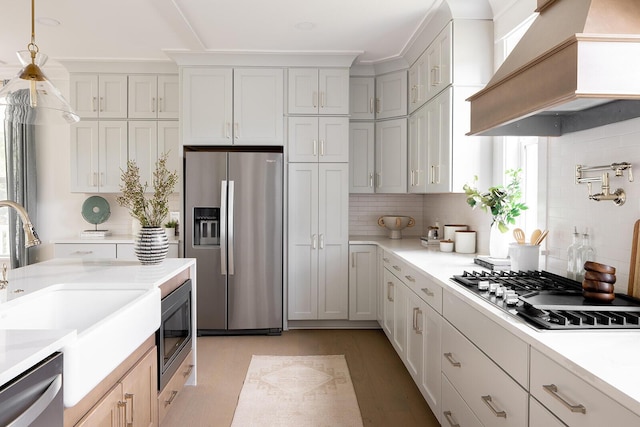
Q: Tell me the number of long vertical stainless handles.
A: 2